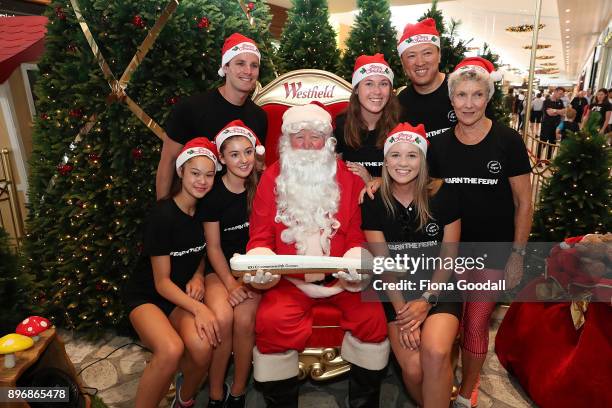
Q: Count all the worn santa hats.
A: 8